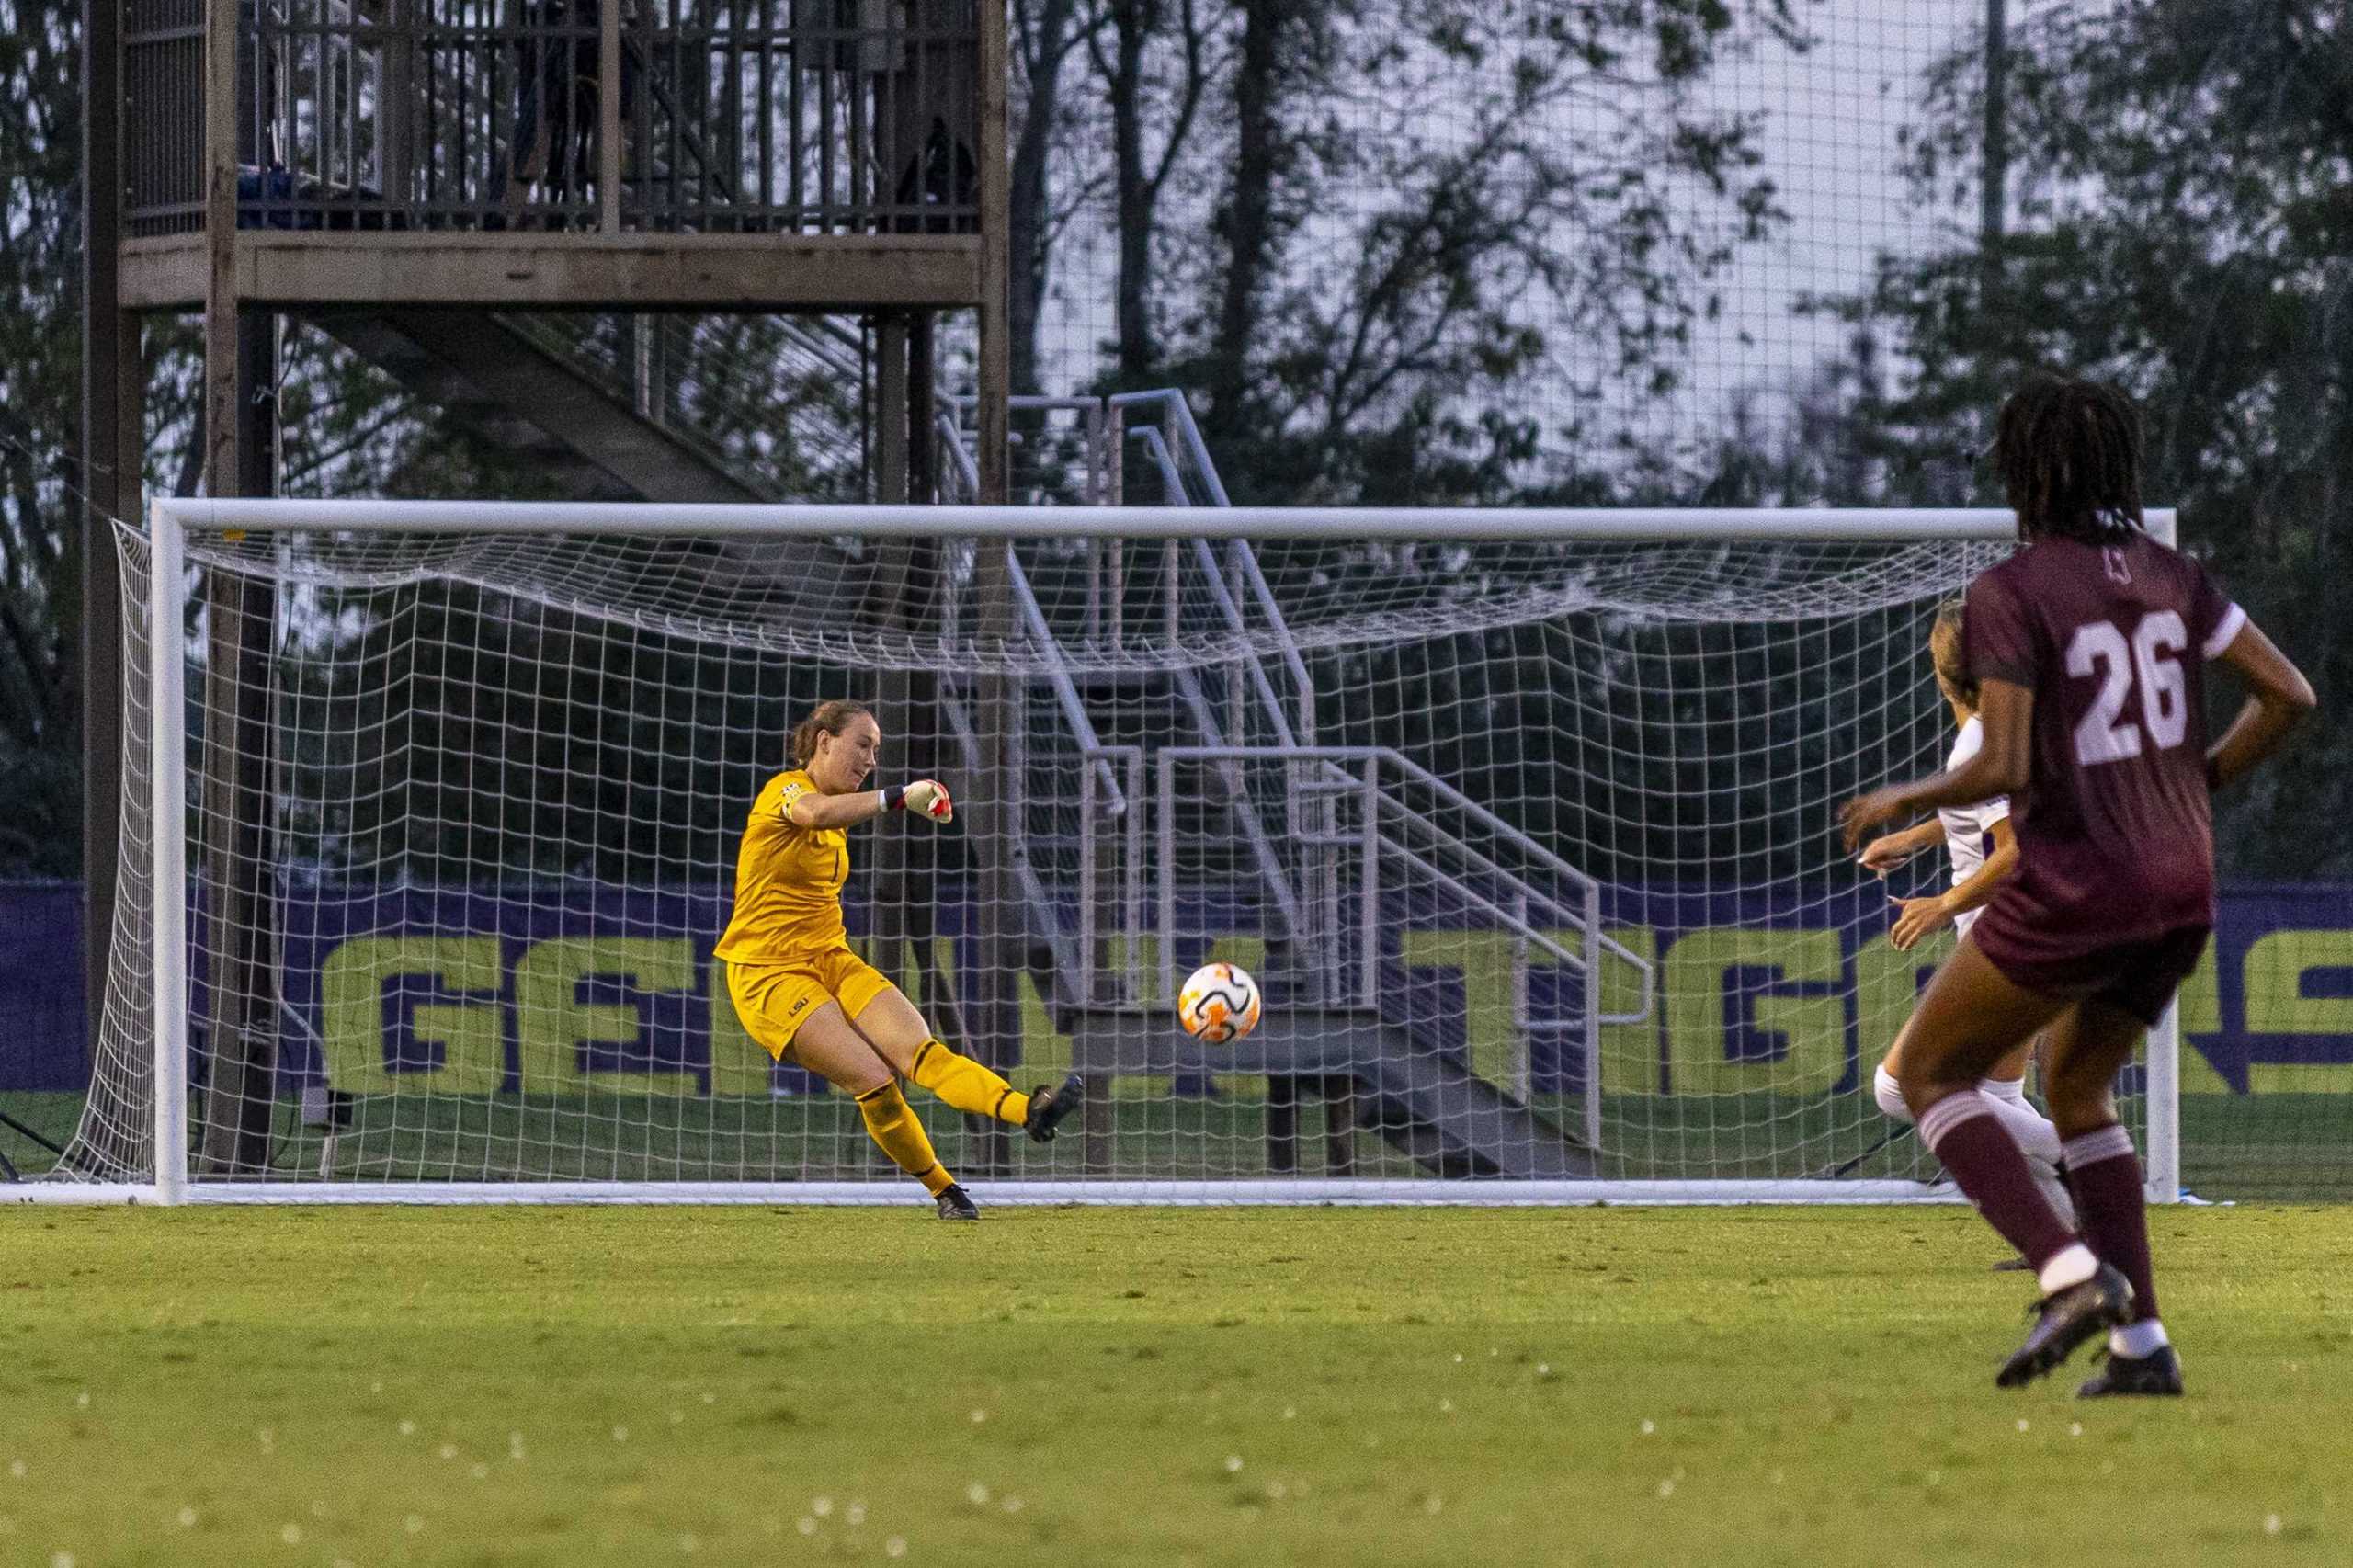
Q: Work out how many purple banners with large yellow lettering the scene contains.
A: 1